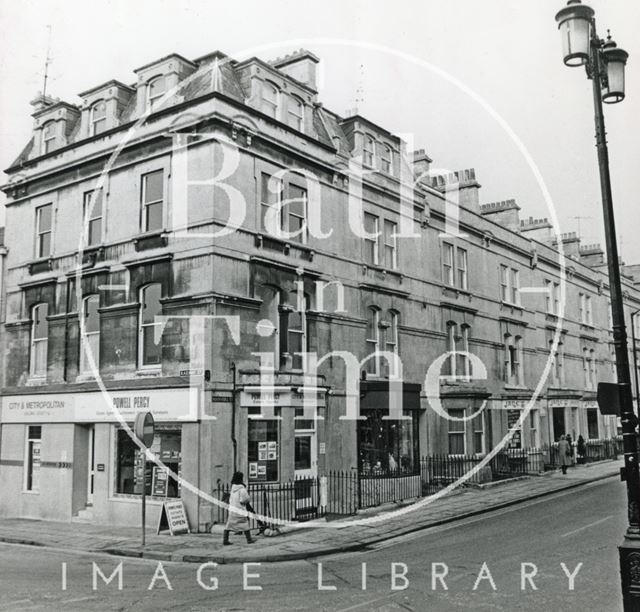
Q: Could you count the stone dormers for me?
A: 5